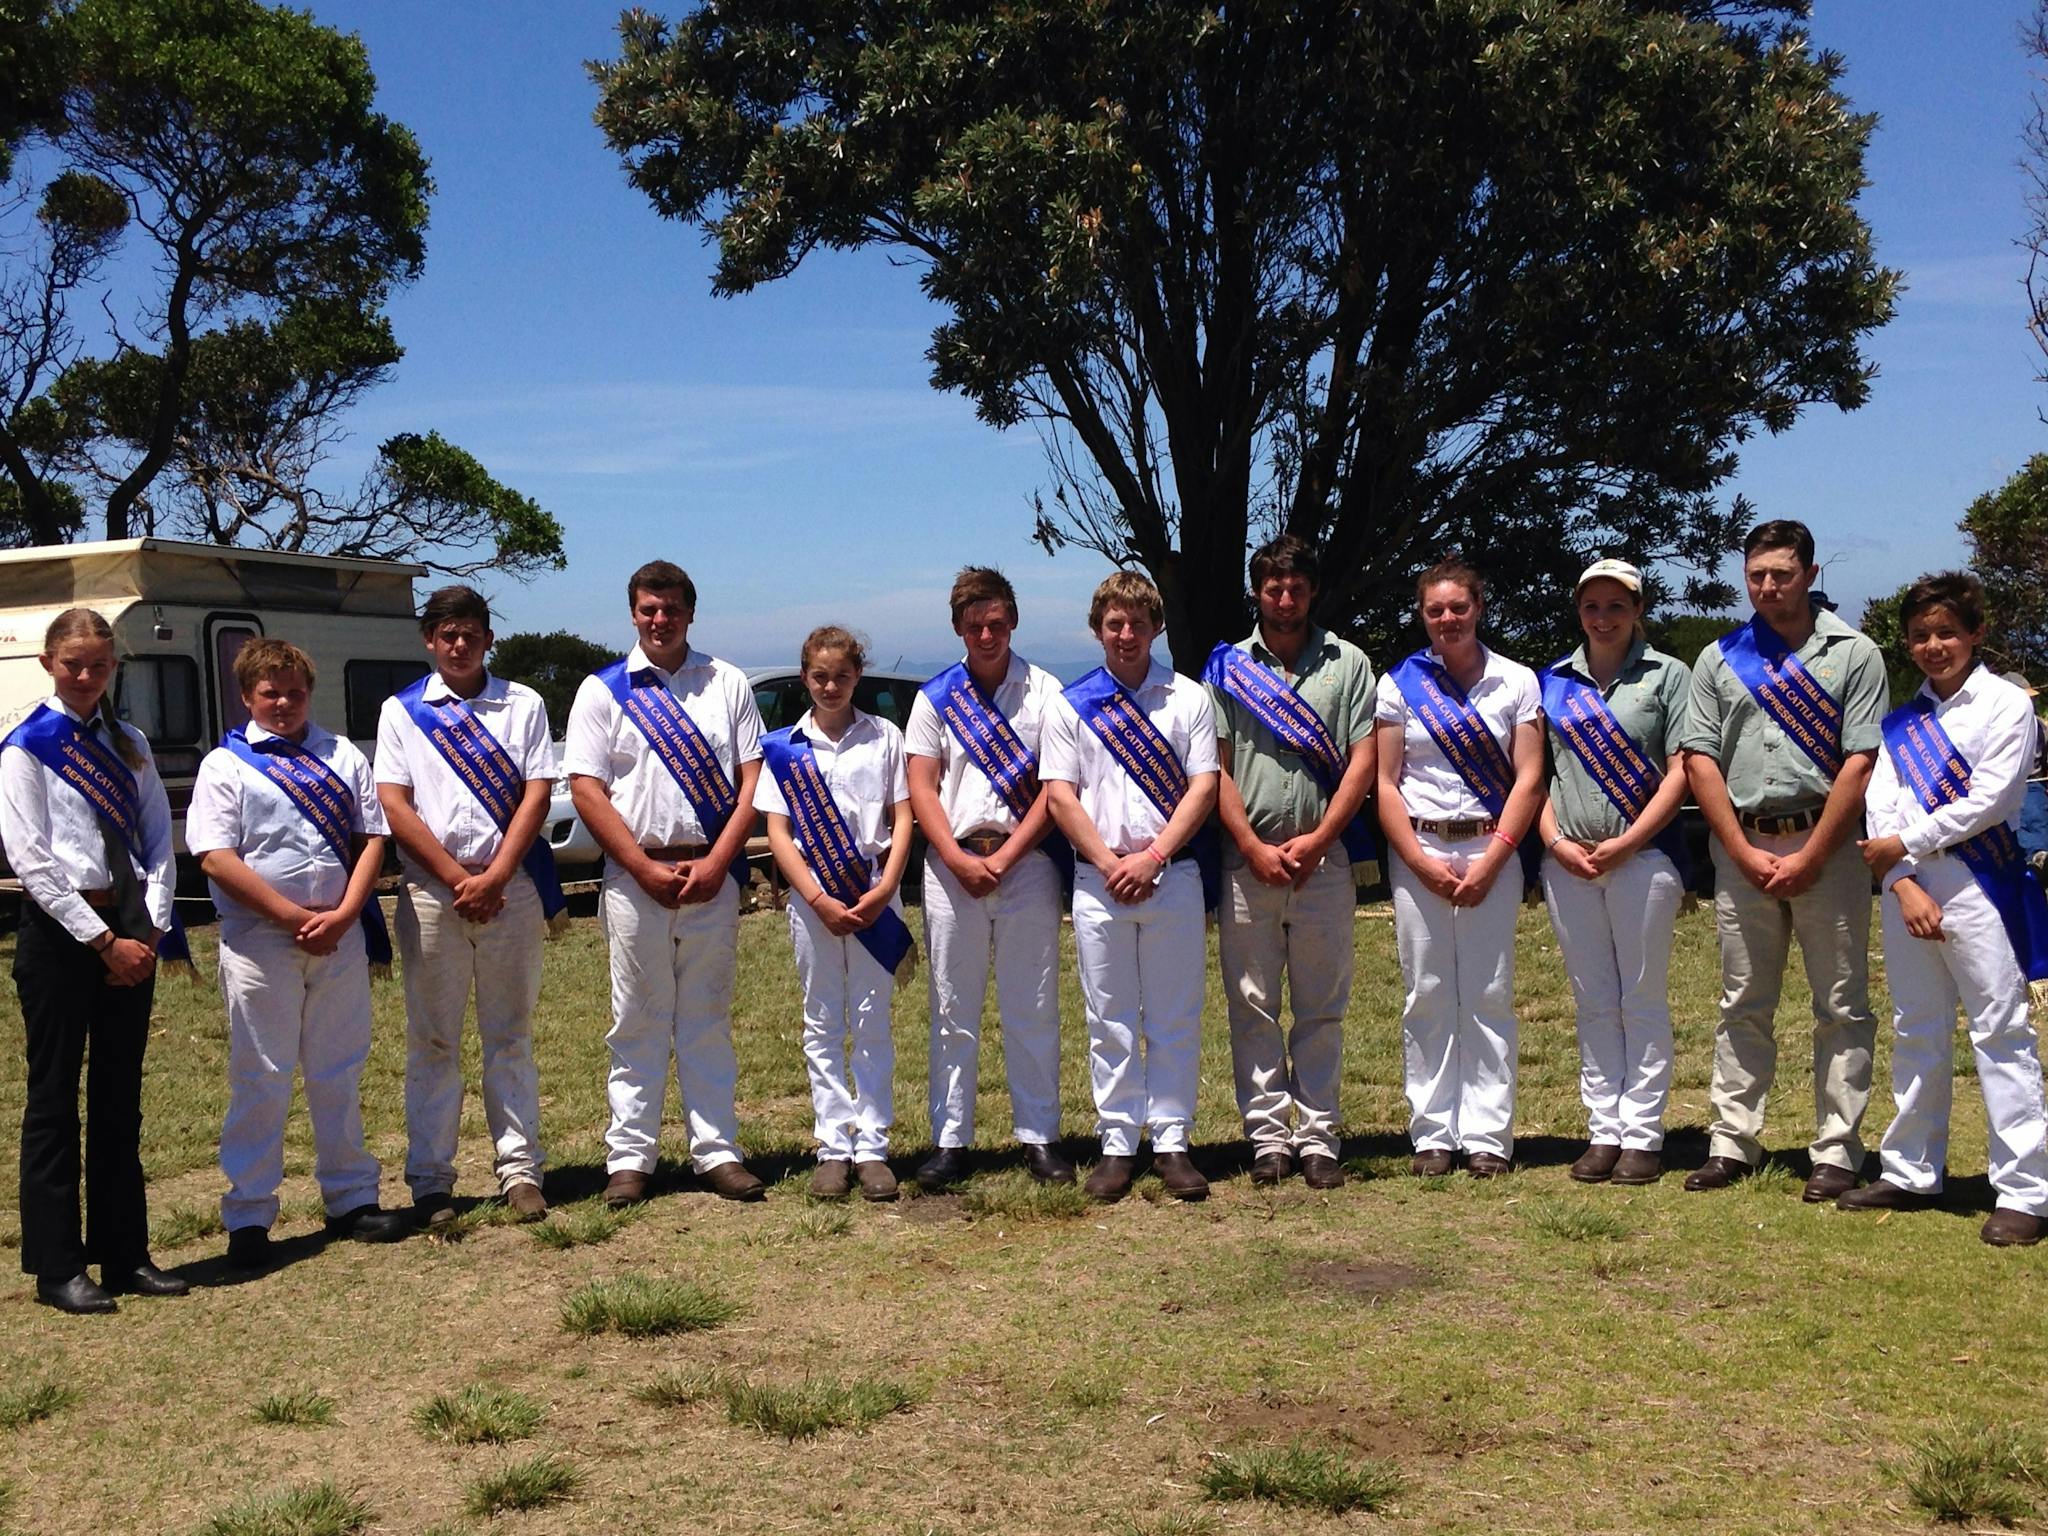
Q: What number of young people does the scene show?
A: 12